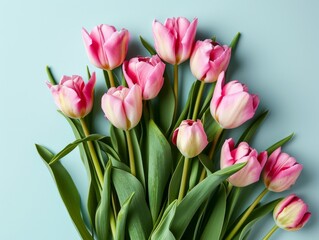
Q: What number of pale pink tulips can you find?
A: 11